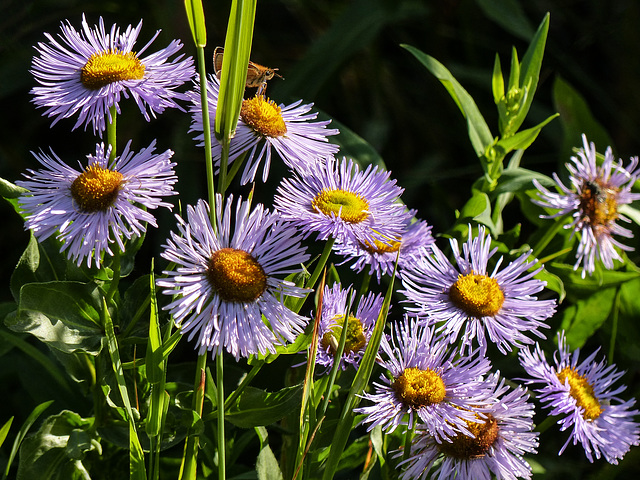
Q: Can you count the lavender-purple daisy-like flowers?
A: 12